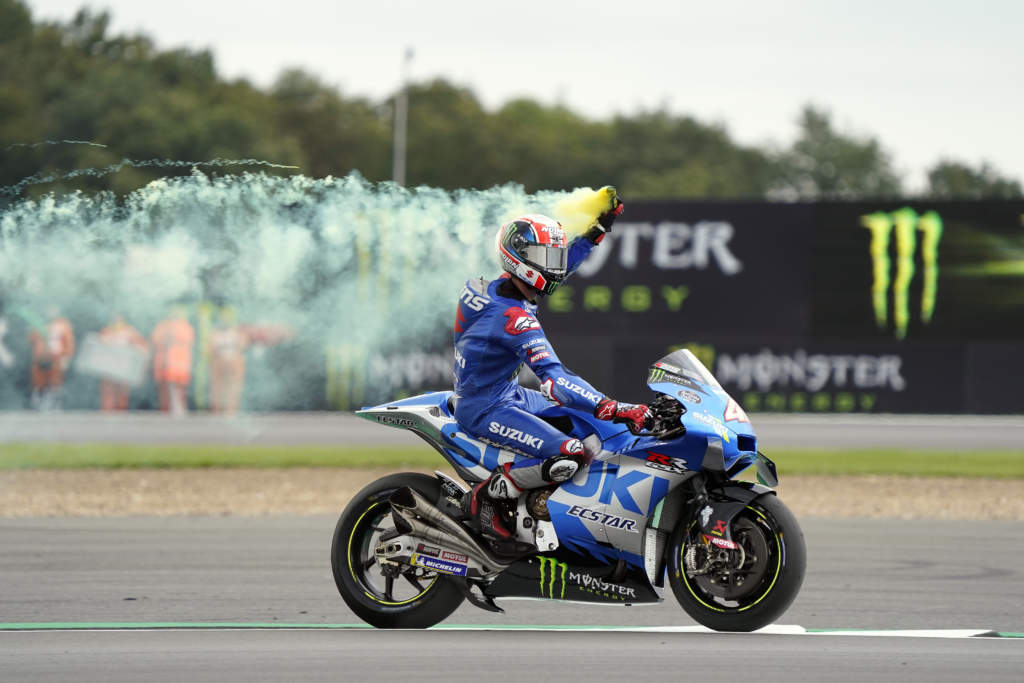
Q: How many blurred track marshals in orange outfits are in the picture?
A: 4